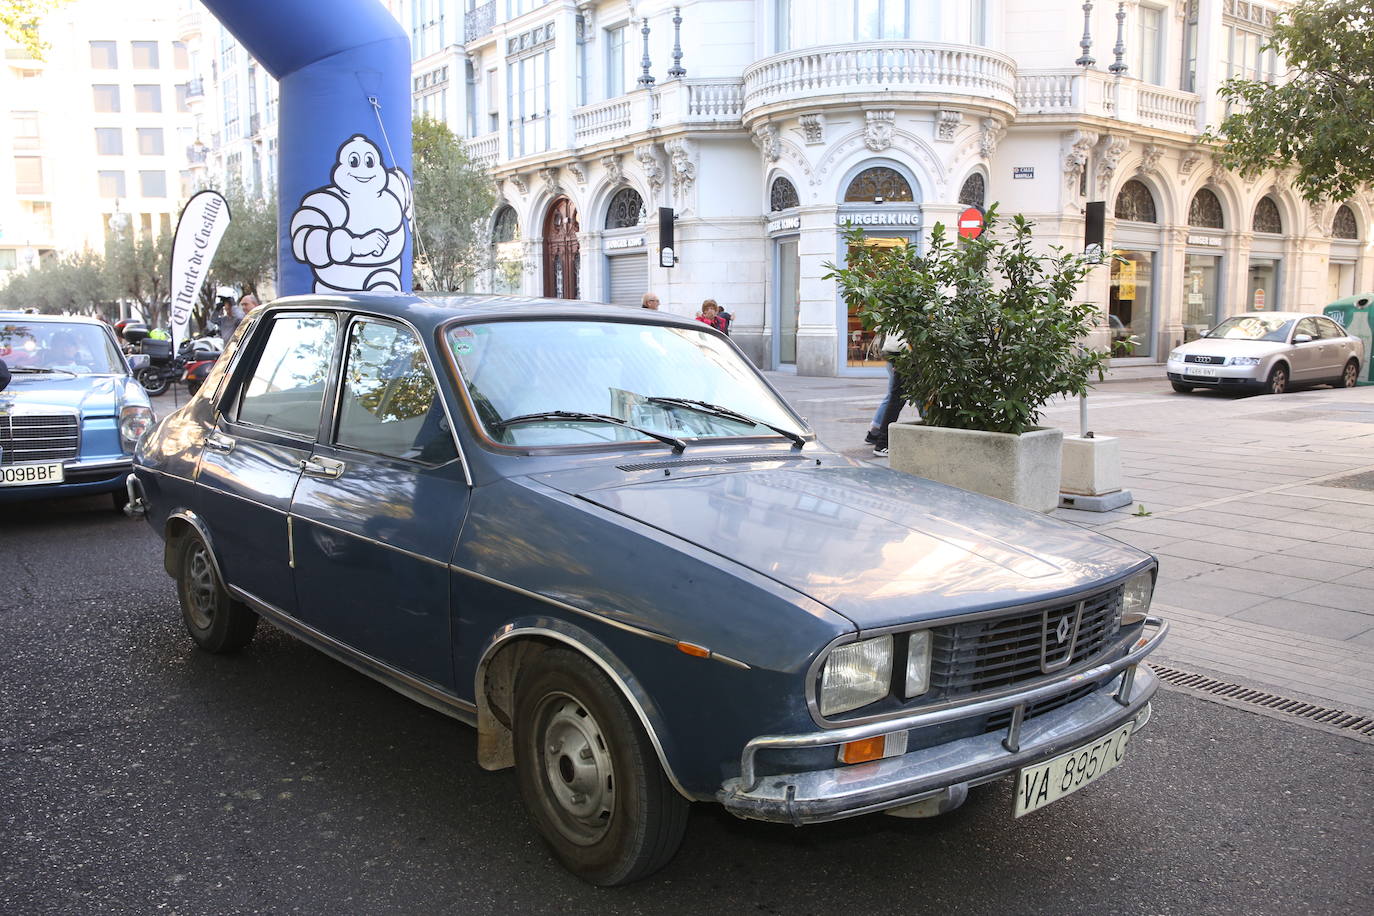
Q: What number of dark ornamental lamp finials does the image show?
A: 4